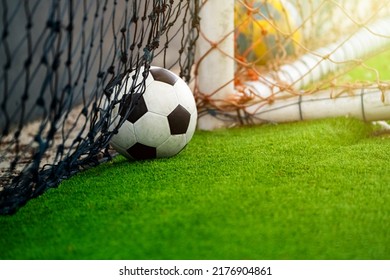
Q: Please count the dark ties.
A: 2